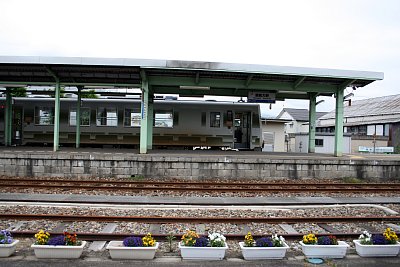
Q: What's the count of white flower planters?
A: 7